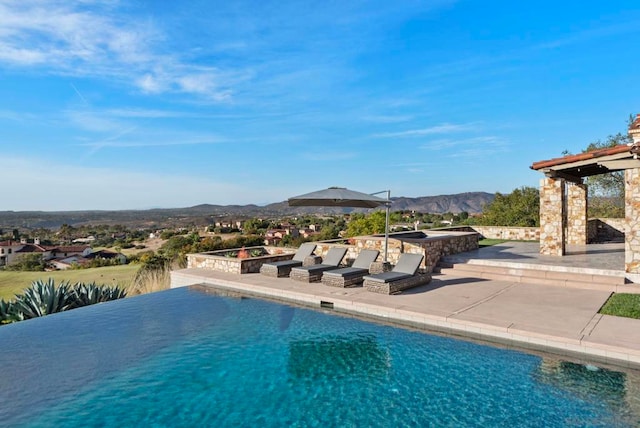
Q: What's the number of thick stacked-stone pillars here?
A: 3